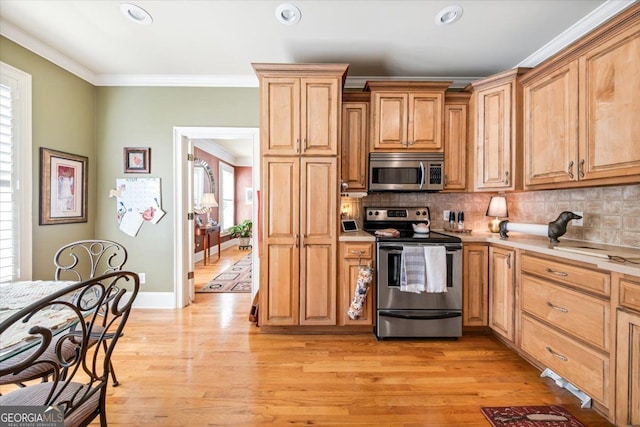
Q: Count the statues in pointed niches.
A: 0